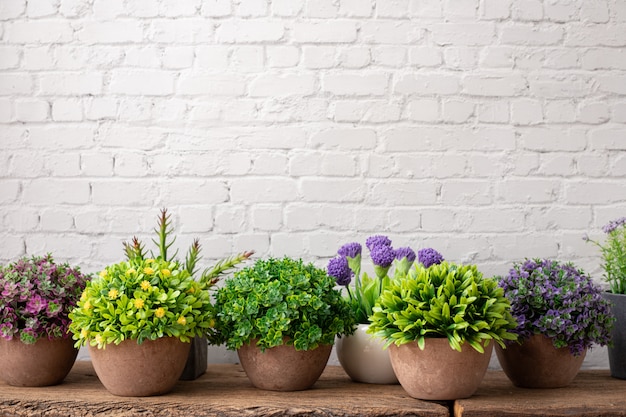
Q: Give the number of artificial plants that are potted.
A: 8